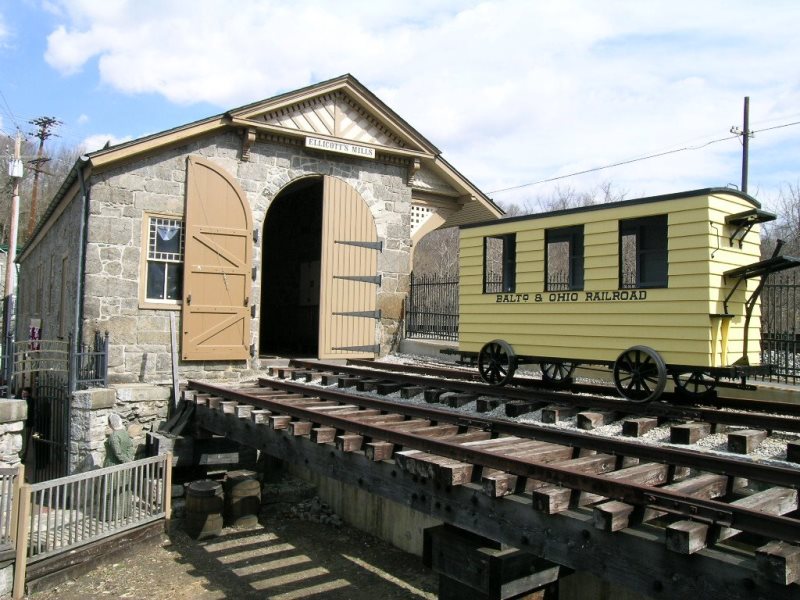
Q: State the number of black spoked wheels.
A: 4